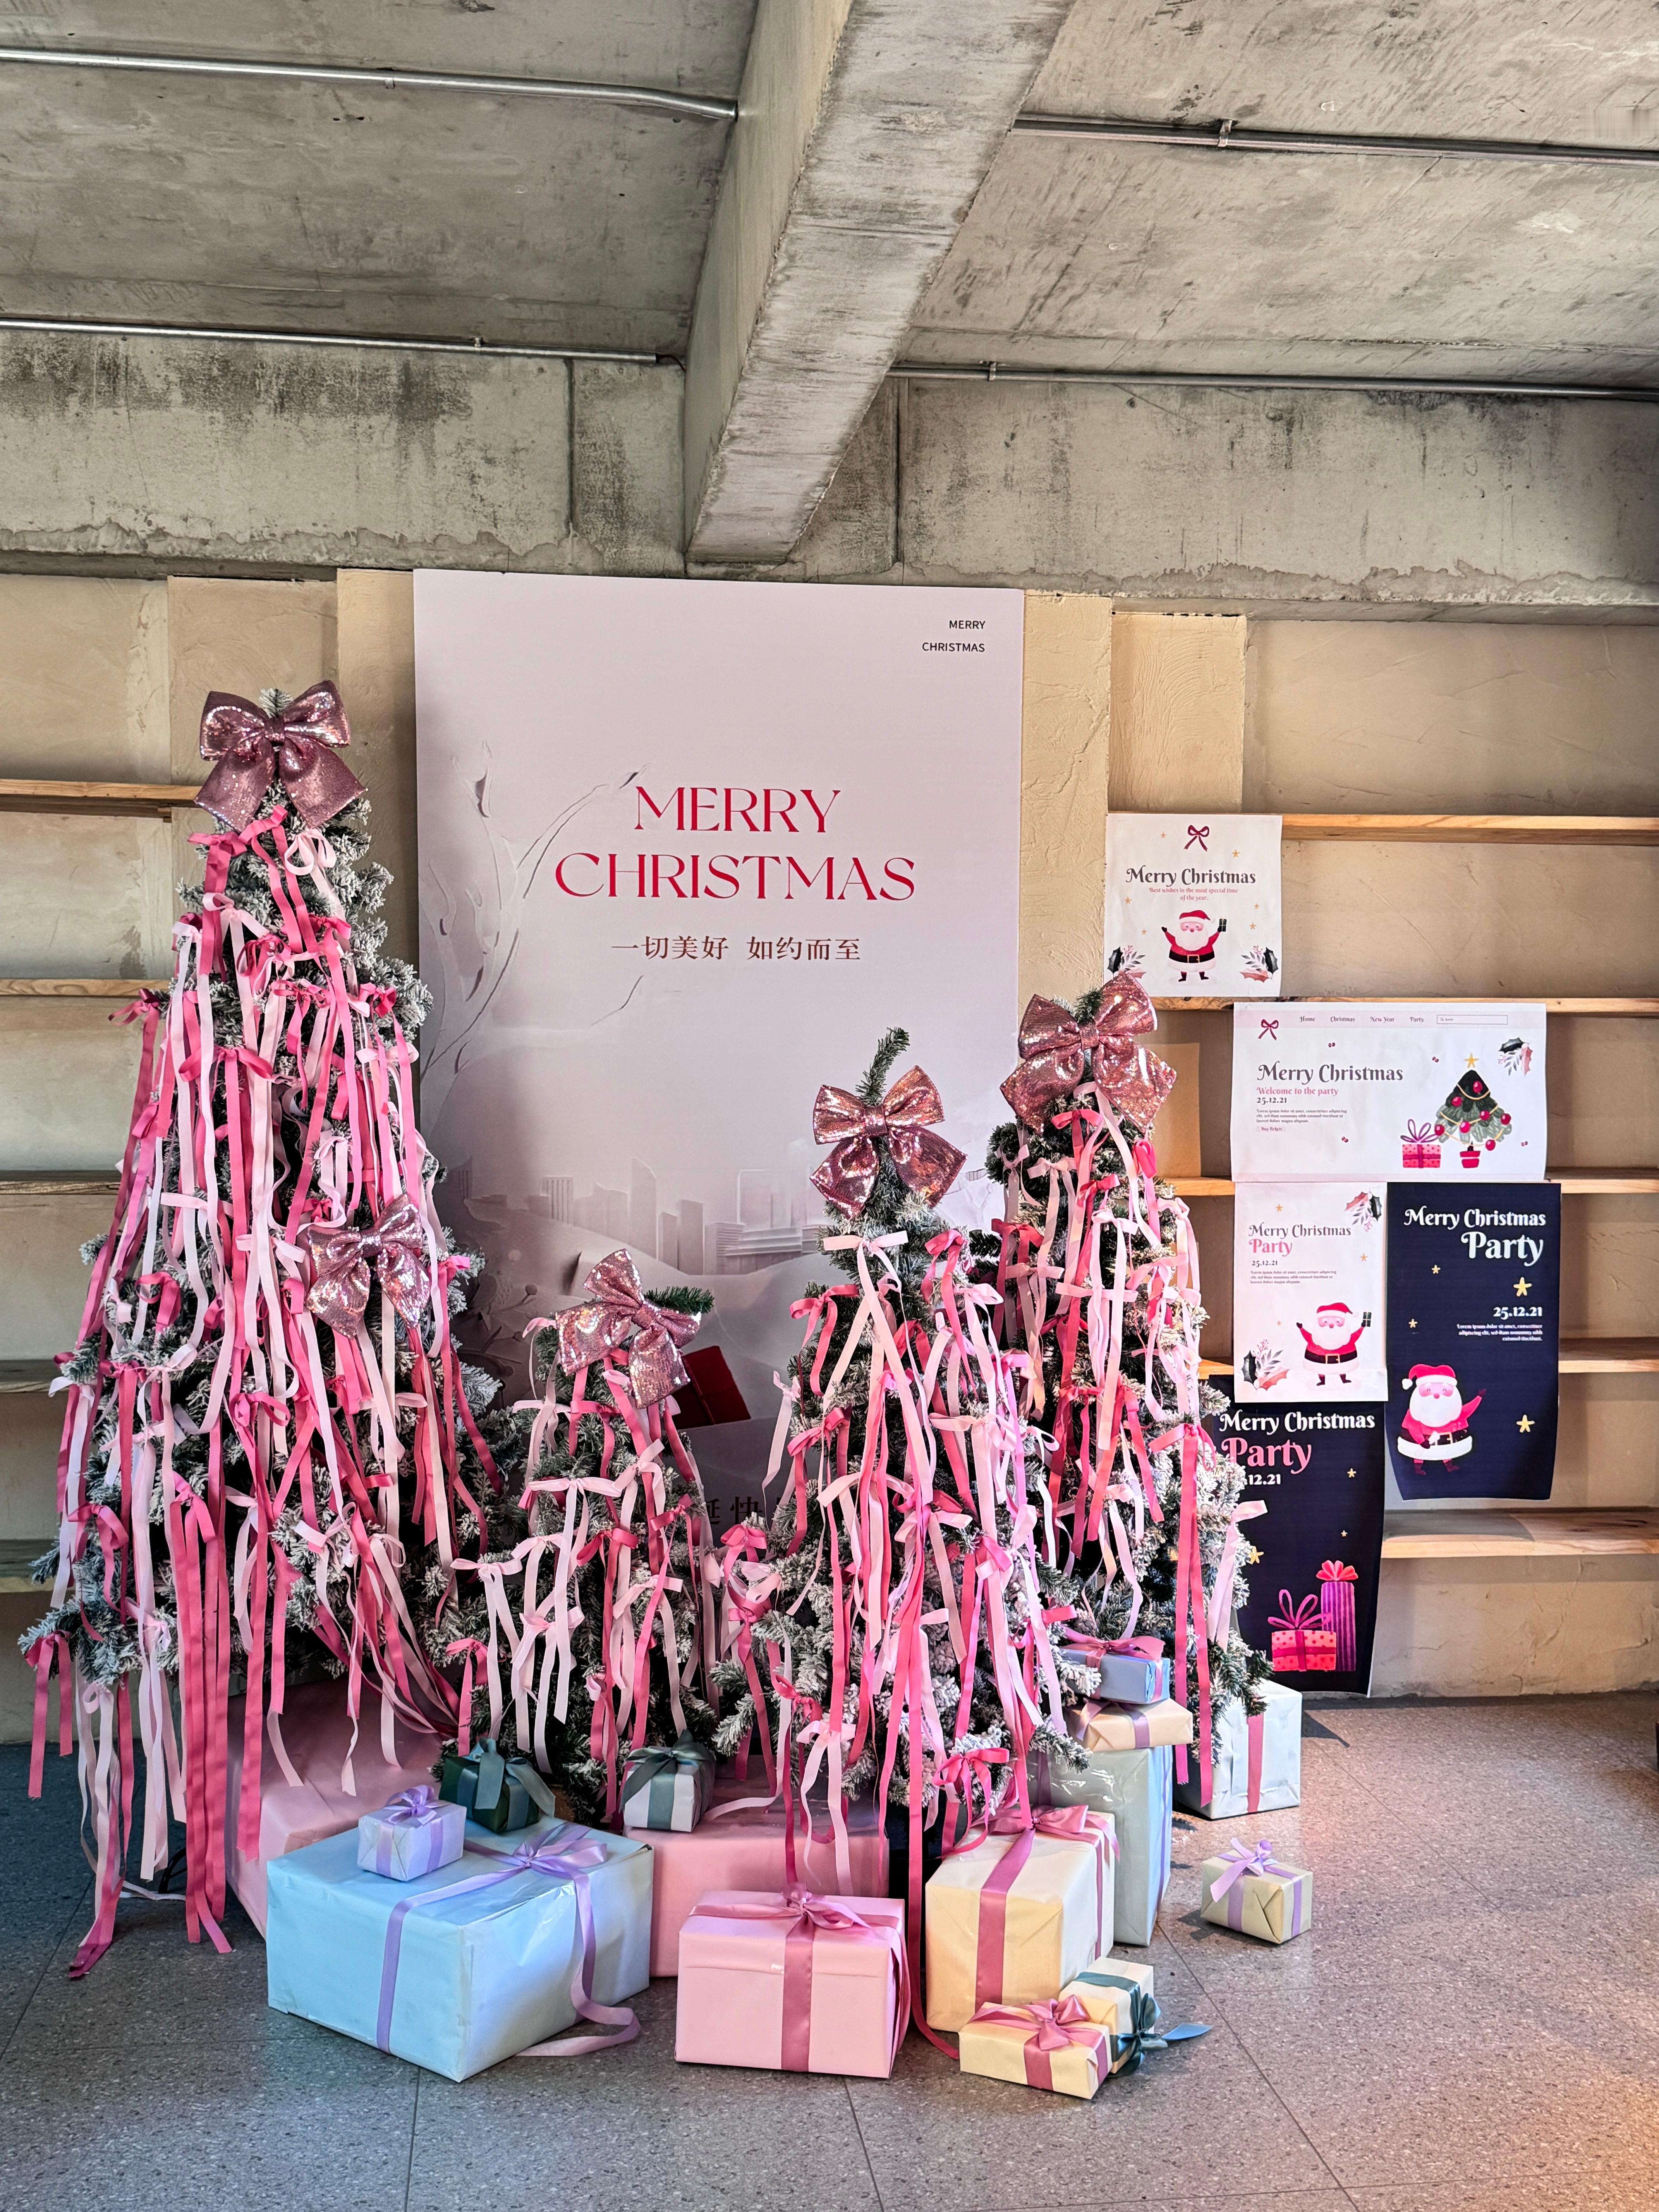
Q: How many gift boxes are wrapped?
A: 15